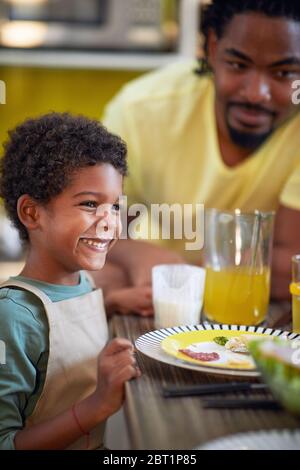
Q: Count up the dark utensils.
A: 2